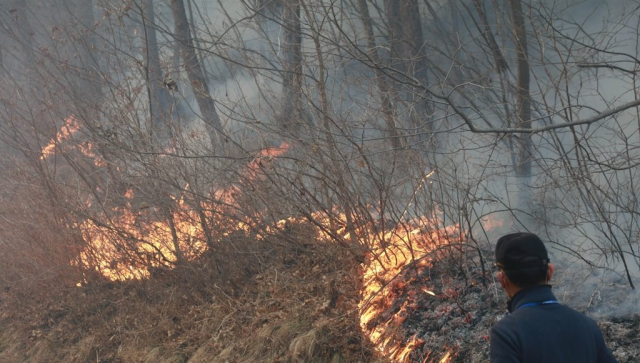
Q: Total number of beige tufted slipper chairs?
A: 0